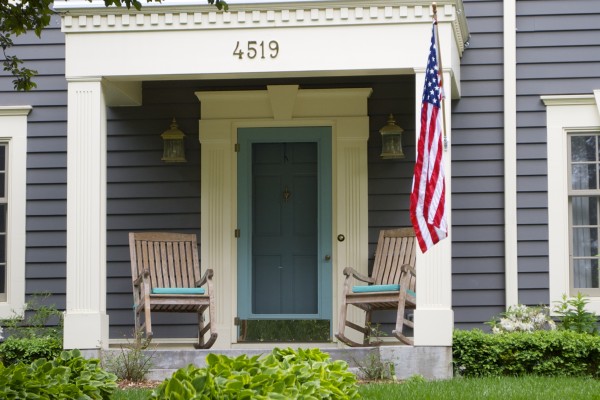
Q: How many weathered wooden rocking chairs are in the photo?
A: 2